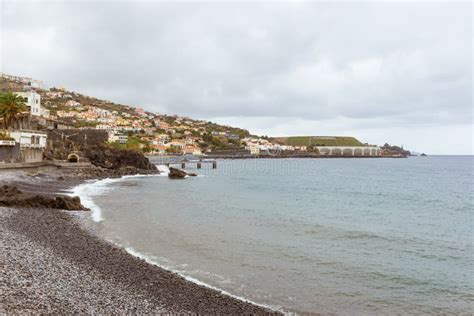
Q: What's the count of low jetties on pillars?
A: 1